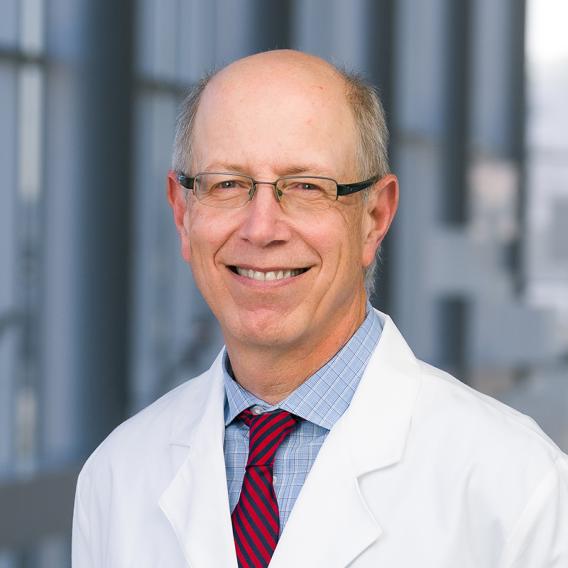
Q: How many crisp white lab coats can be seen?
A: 1